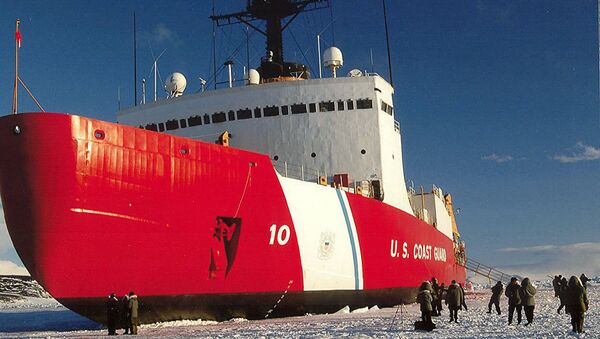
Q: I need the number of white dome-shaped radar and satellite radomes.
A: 3